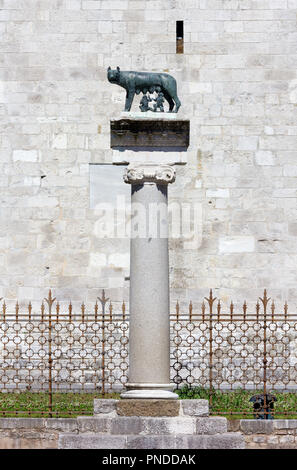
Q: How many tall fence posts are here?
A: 4